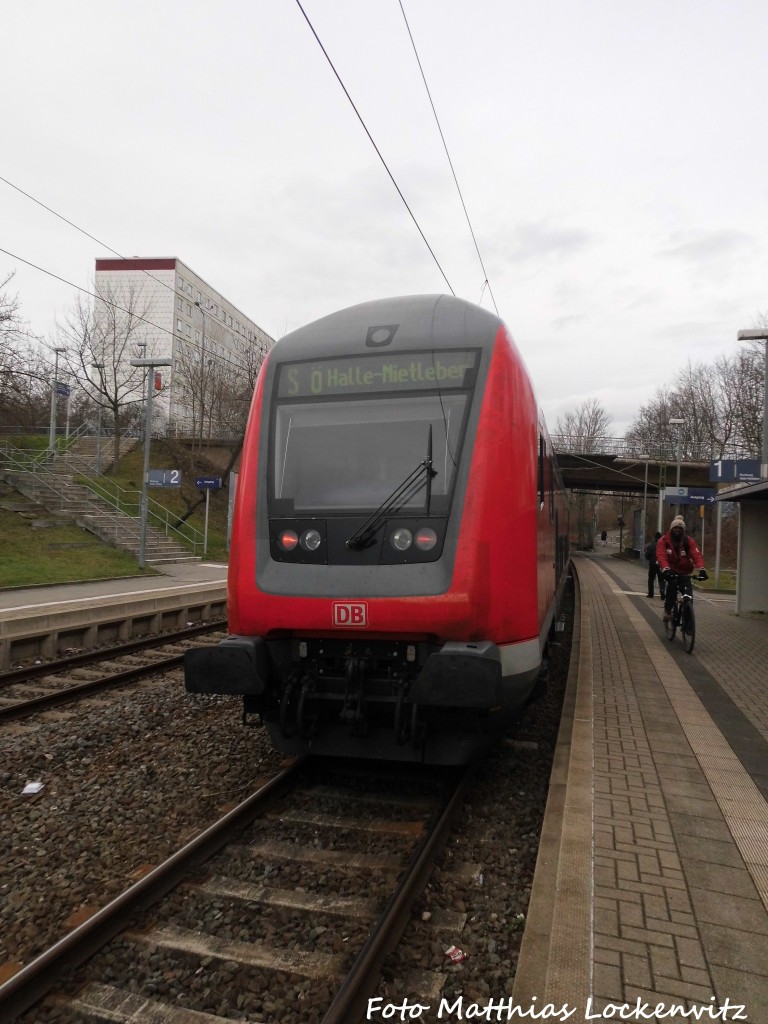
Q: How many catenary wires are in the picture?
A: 4